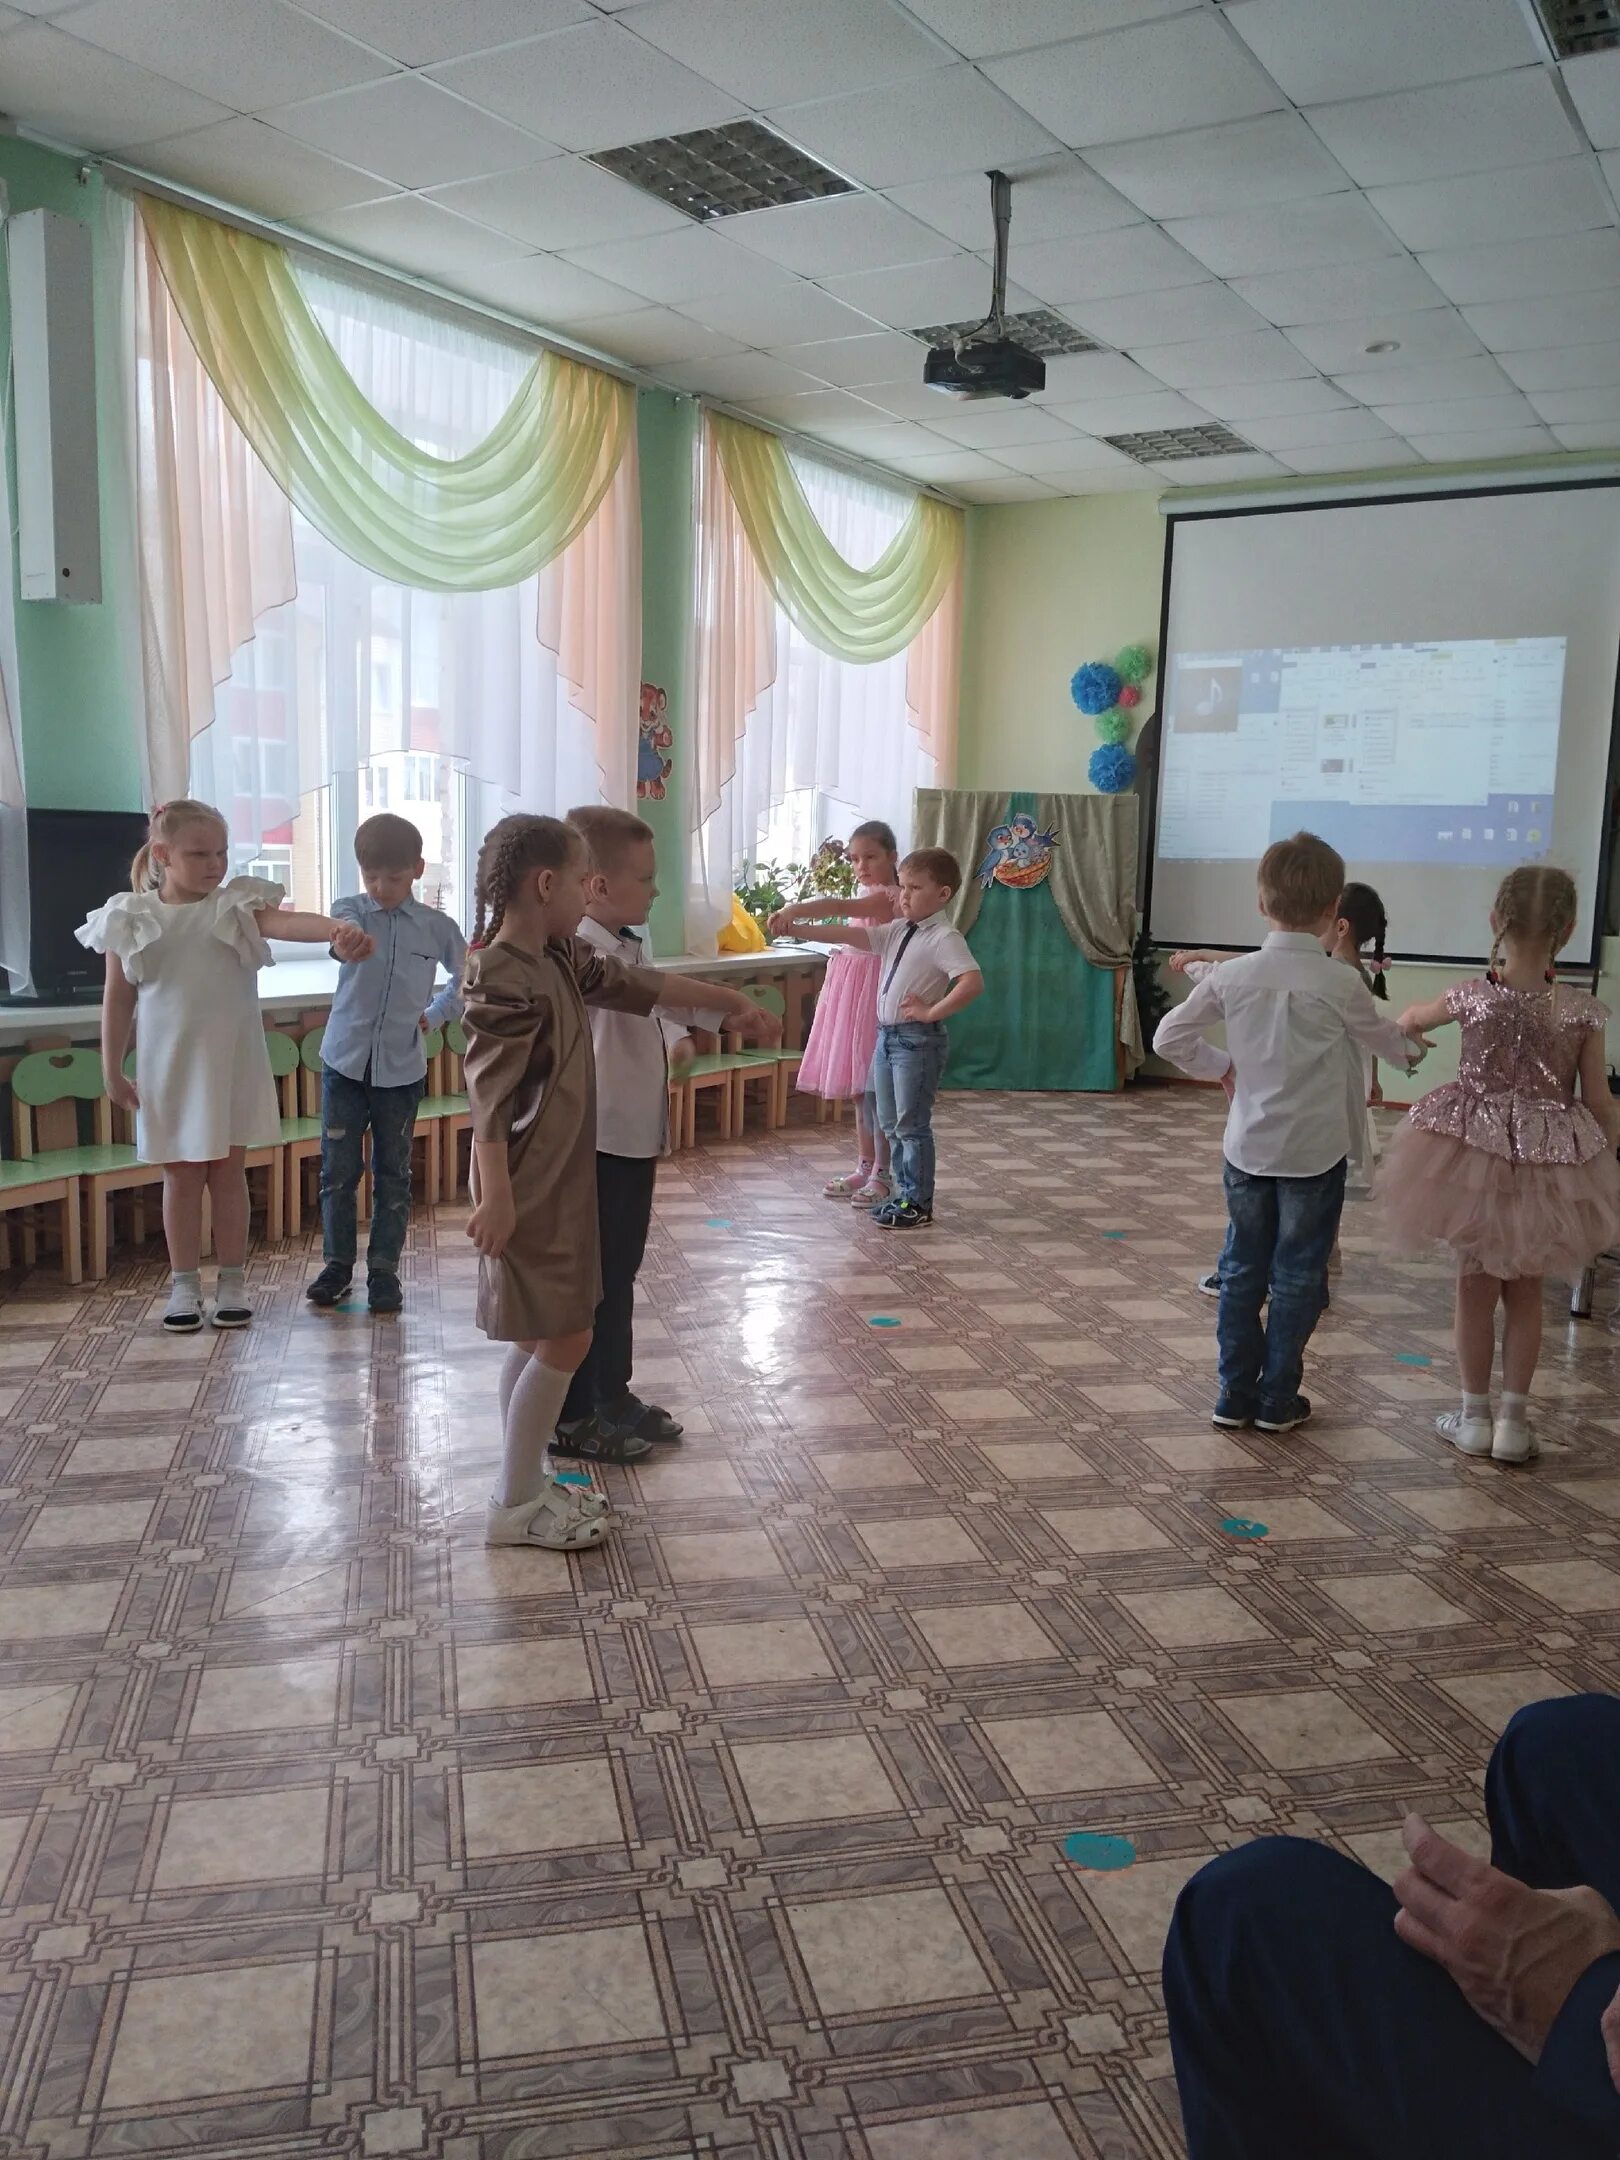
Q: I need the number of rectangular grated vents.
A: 4